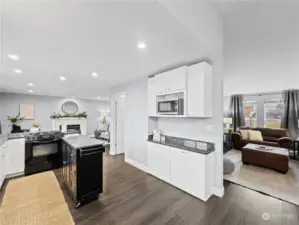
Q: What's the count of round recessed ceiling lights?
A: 7